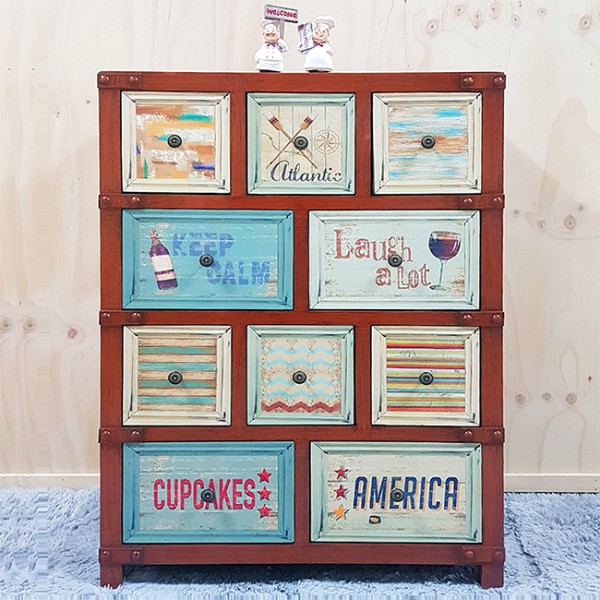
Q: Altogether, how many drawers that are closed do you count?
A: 10